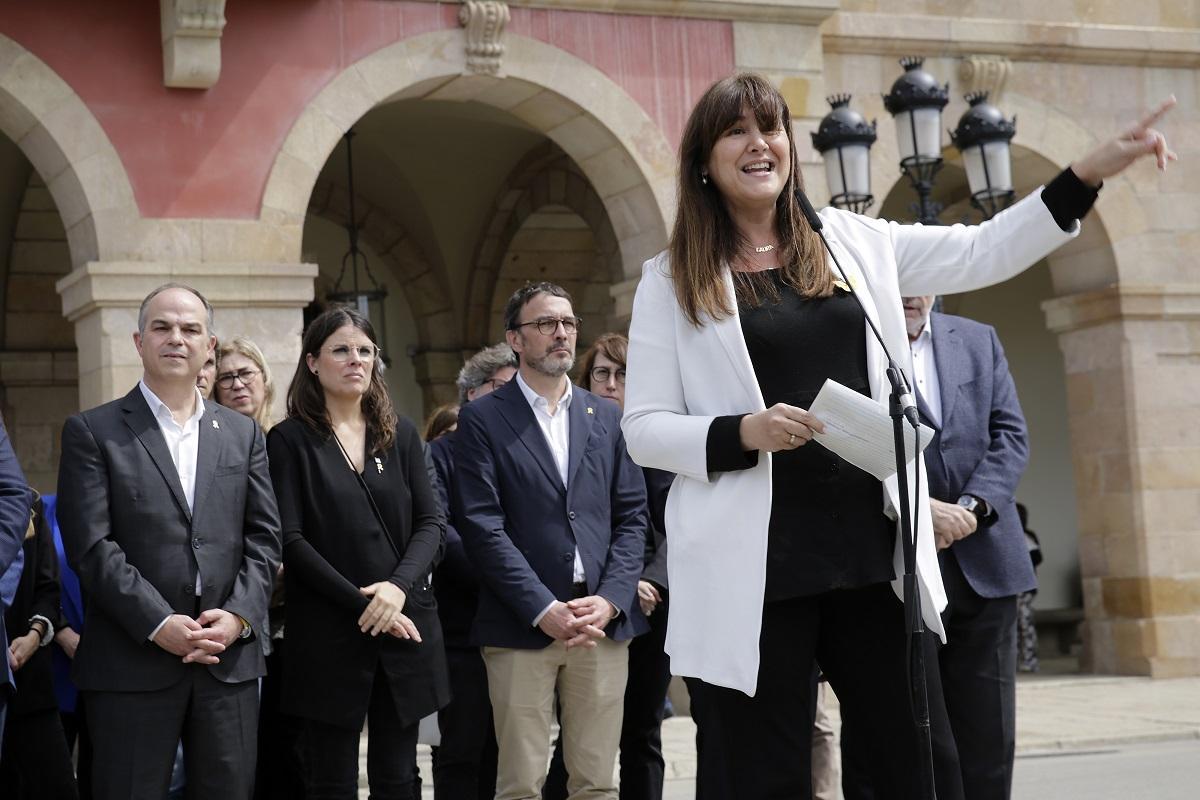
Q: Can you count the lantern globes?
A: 3